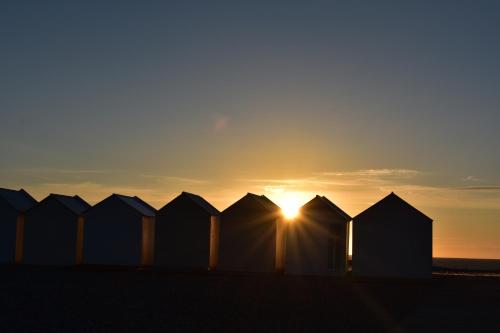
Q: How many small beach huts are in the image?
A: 7